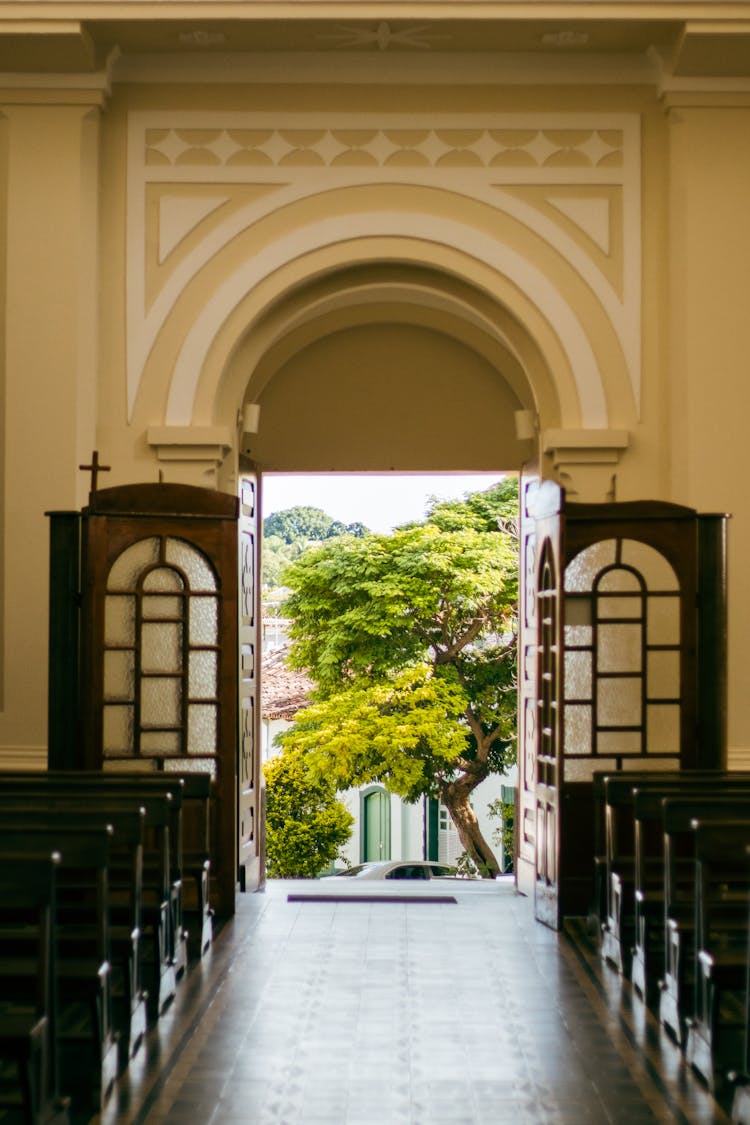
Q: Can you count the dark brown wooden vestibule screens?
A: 2